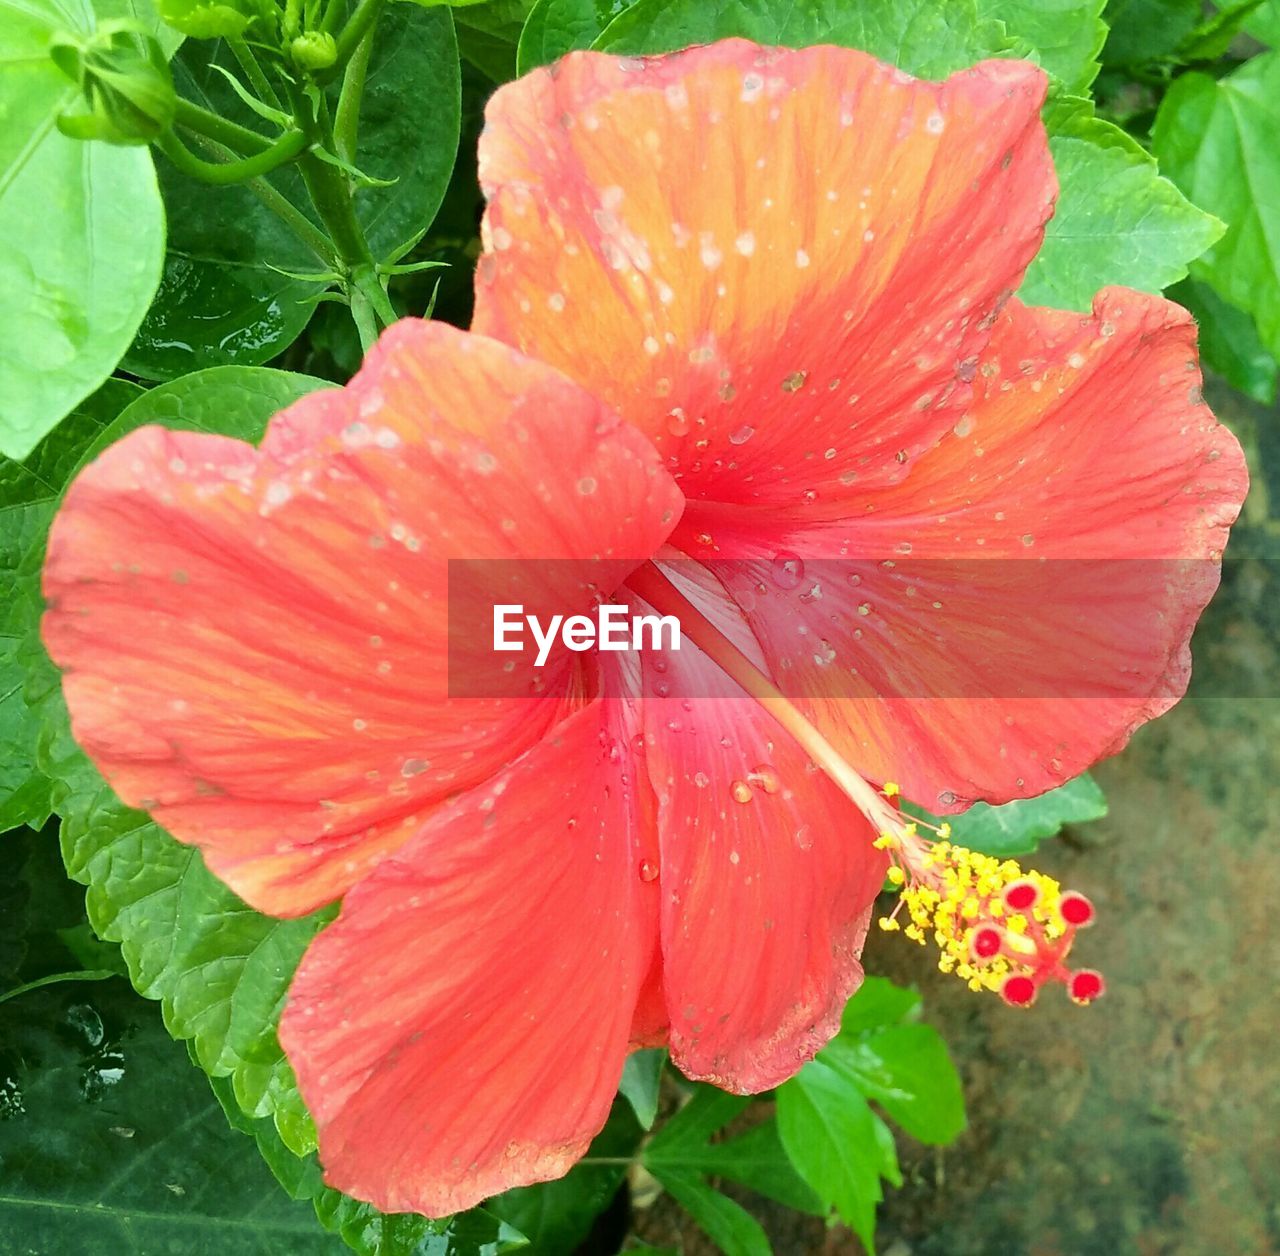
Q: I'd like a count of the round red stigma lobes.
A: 5